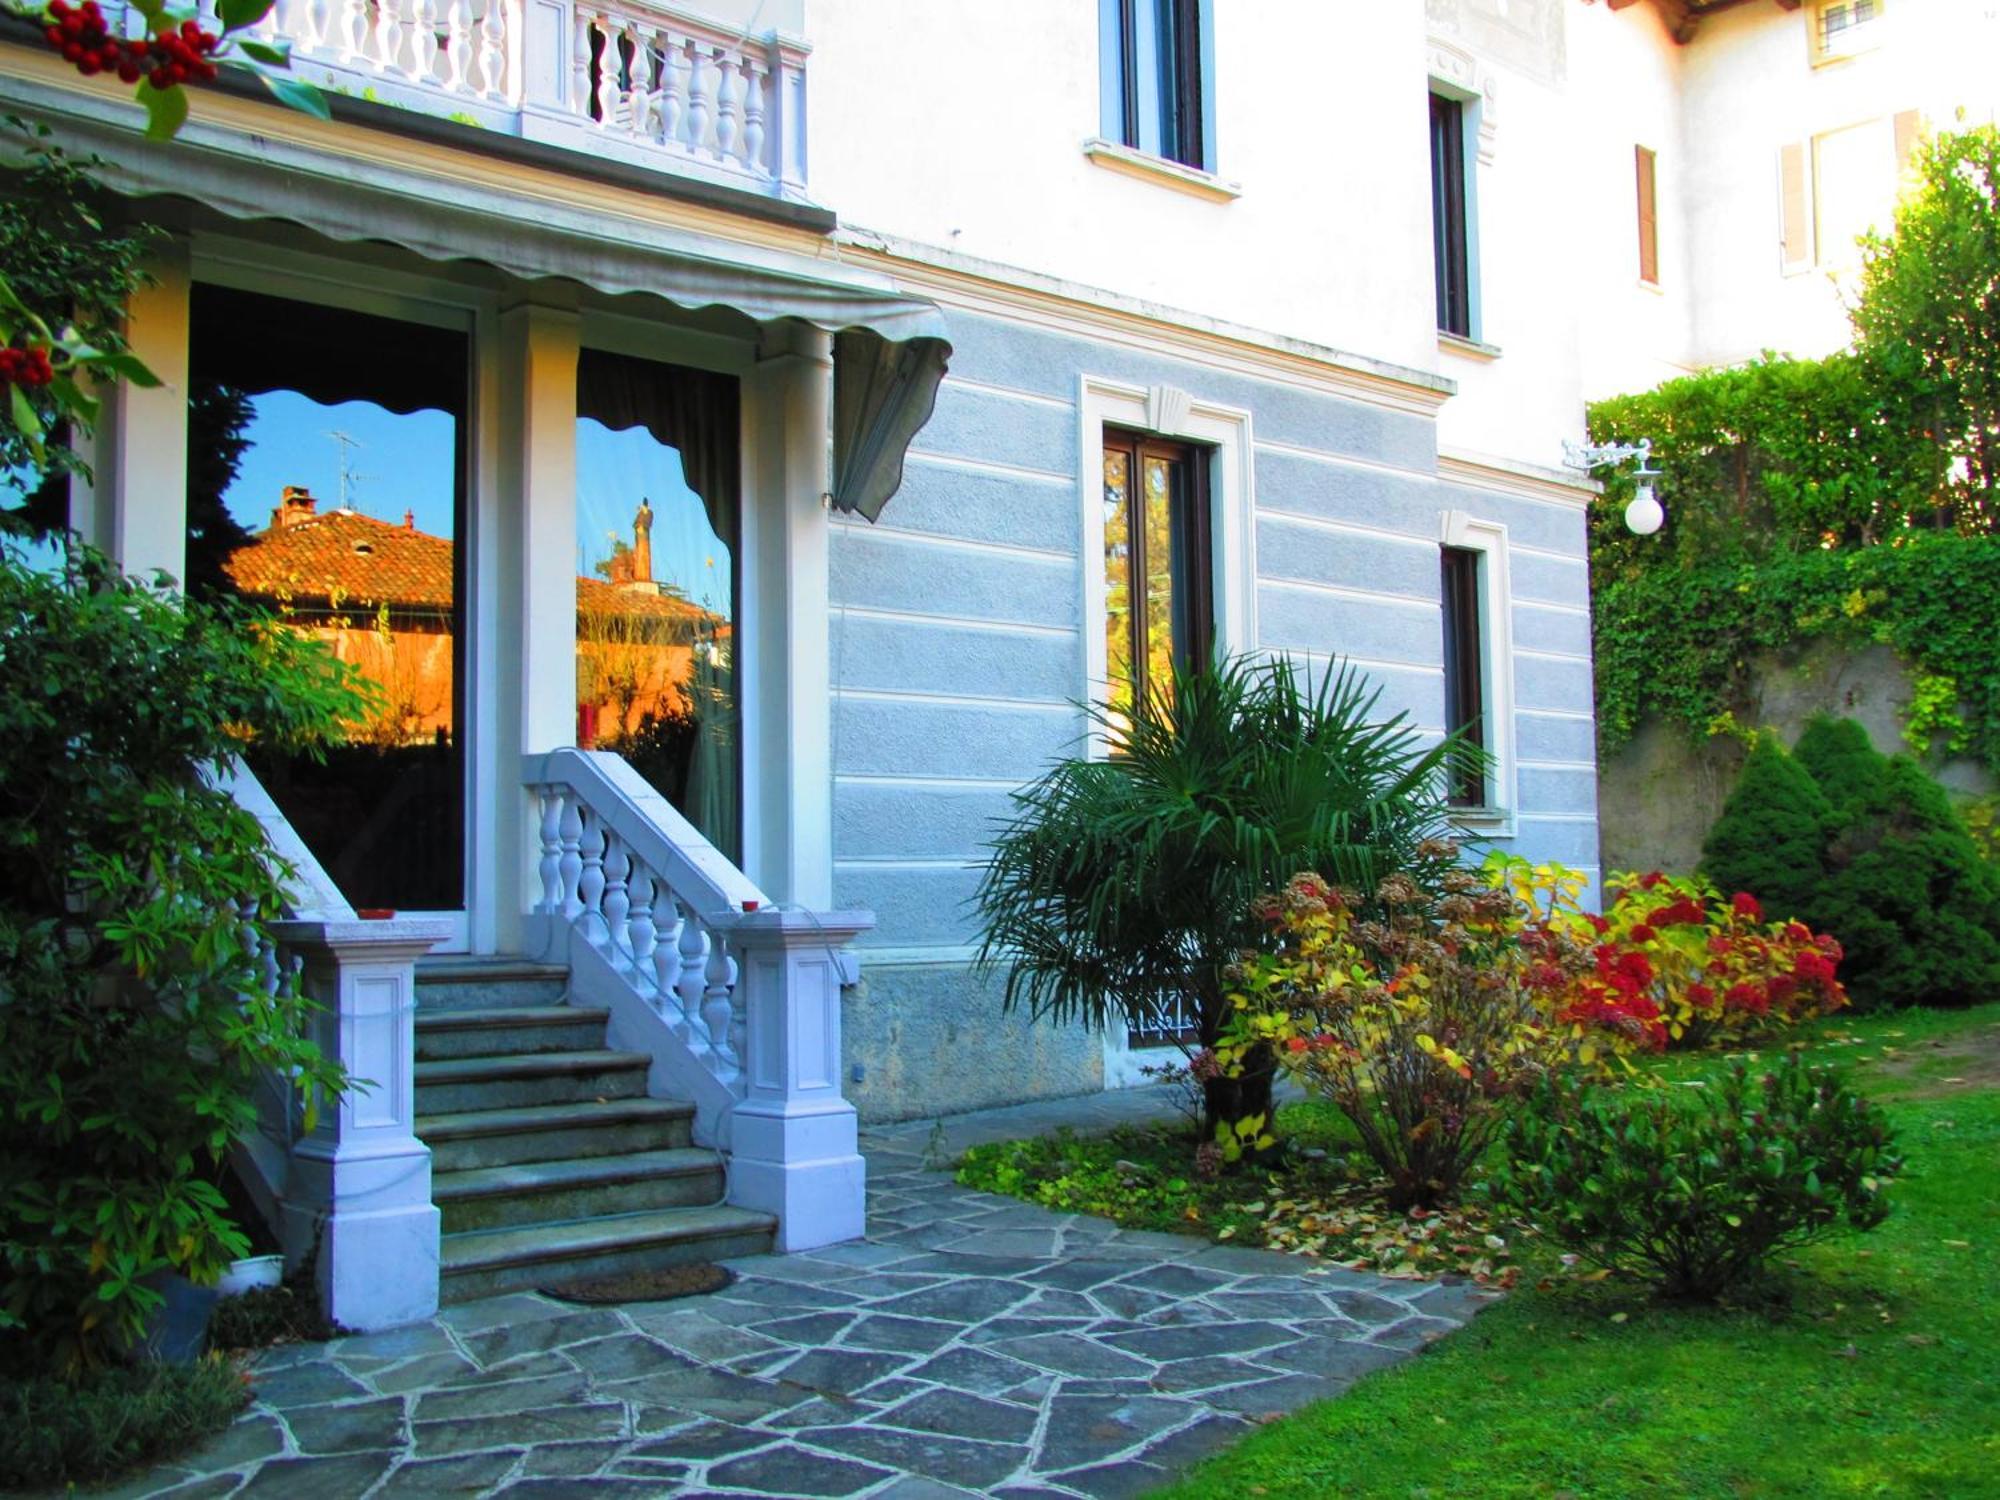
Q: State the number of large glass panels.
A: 2